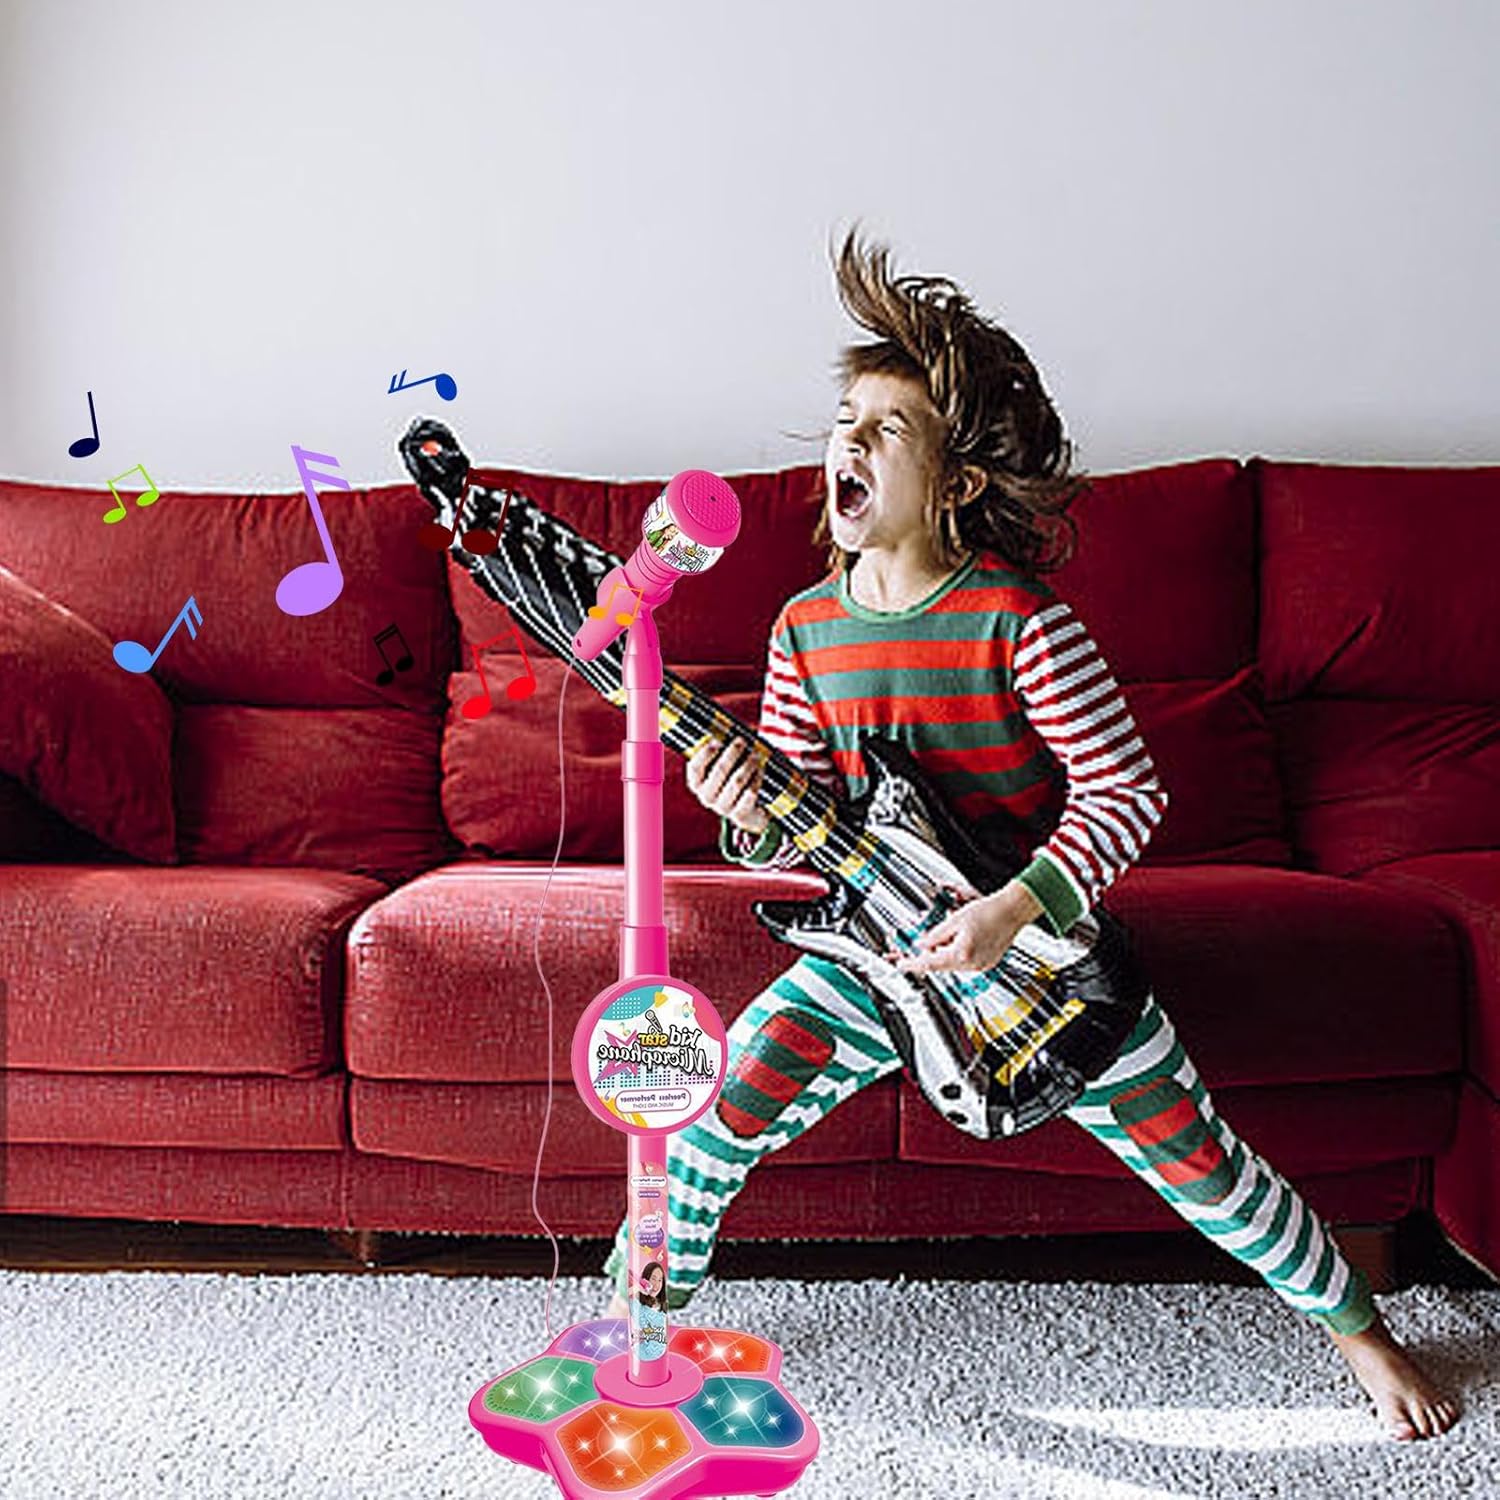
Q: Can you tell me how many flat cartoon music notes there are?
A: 9